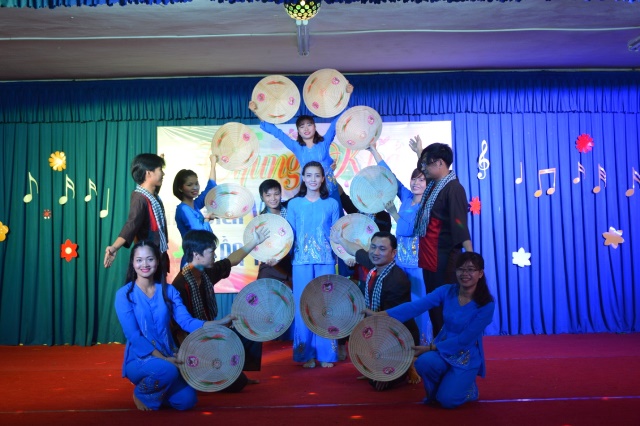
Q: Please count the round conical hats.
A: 12